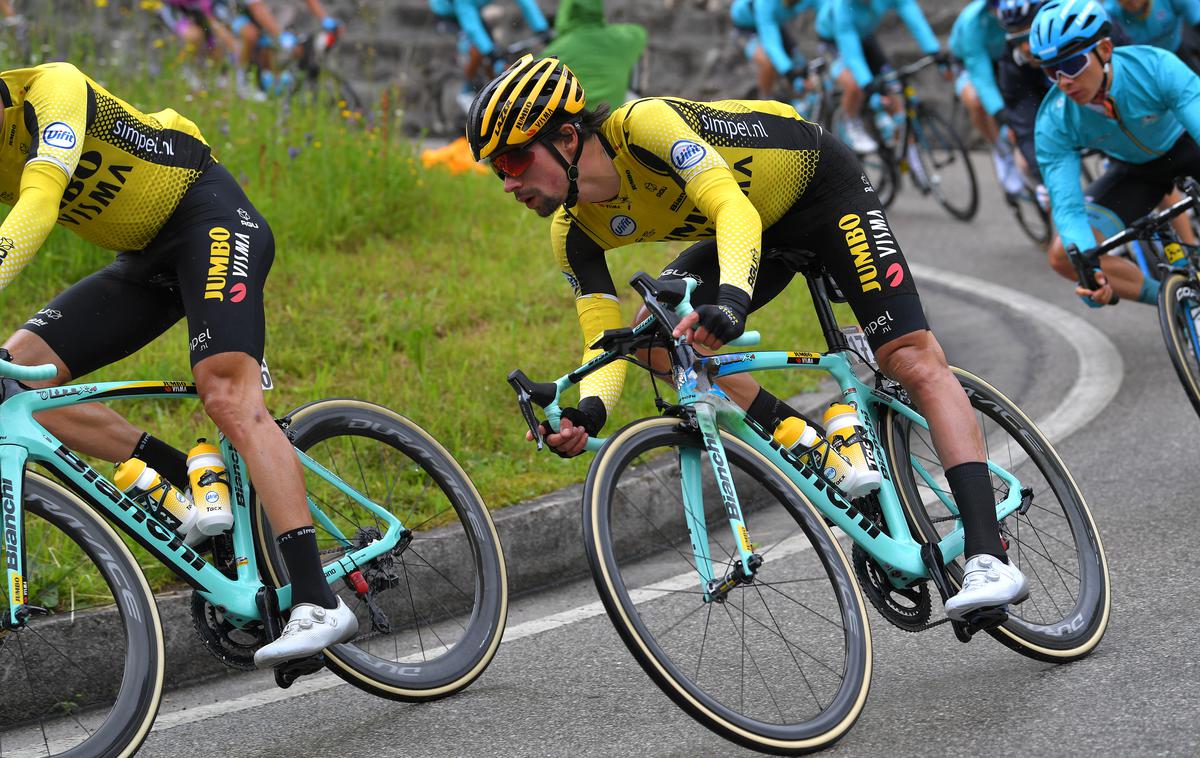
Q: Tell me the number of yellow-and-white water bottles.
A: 4